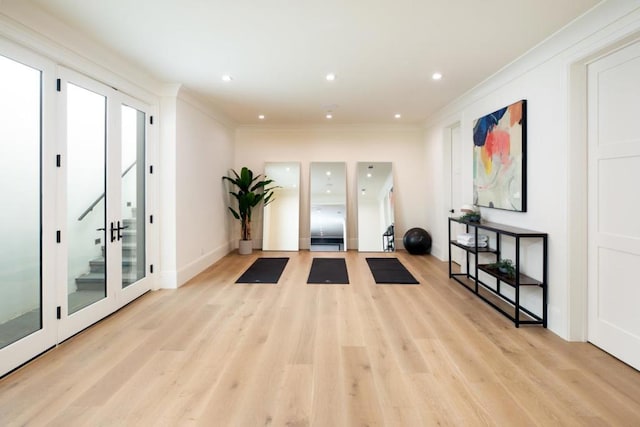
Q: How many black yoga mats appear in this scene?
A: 3